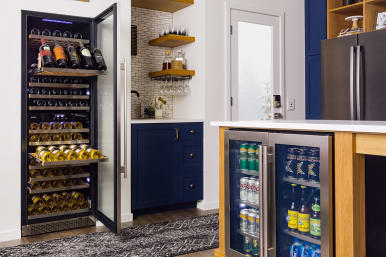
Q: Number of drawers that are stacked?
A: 3